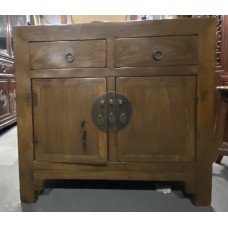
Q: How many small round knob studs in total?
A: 3